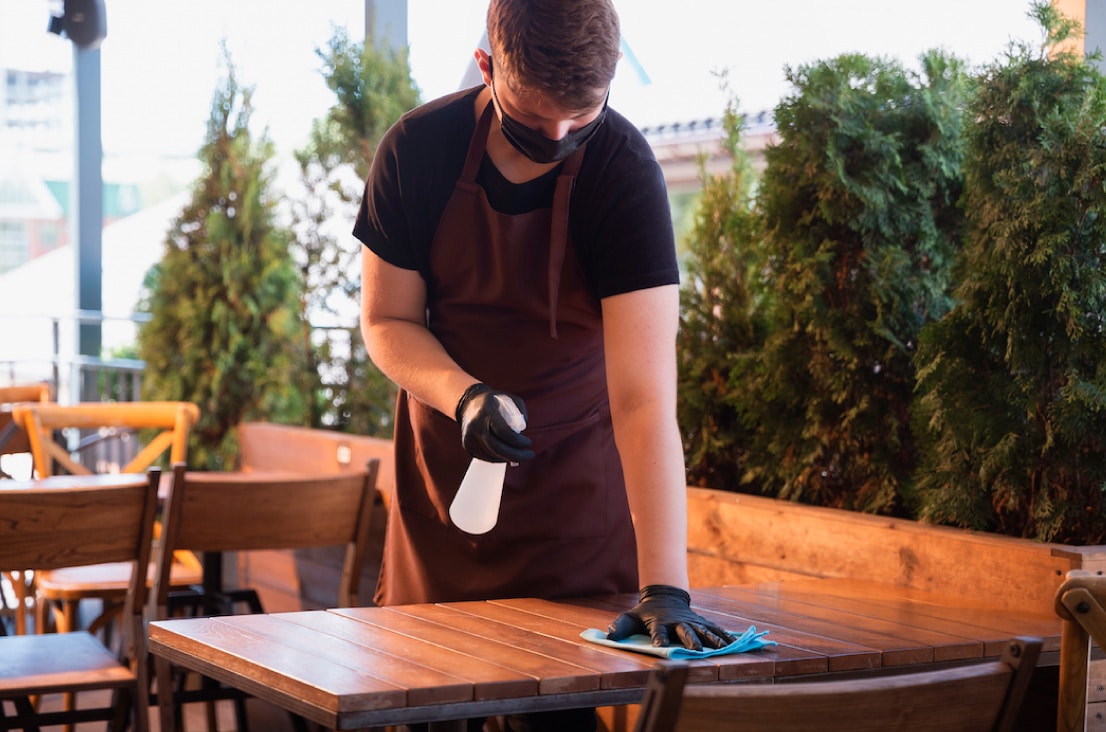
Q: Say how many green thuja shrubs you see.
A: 5